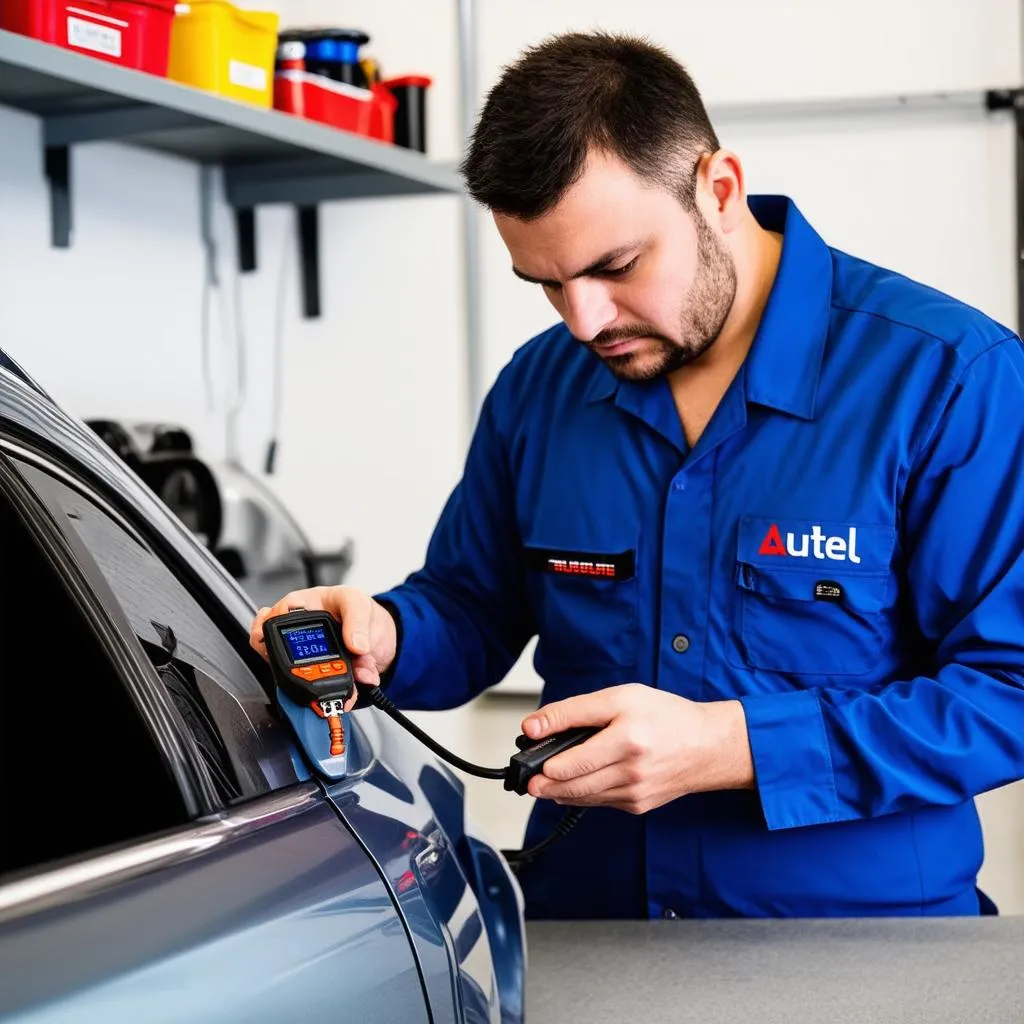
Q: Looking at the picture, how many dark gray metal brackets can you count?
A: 3